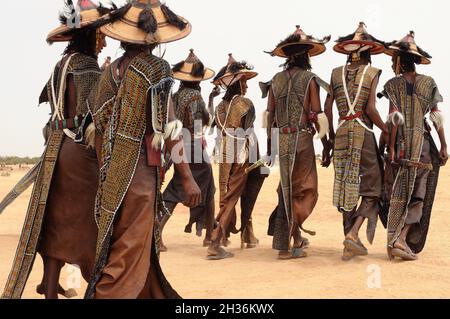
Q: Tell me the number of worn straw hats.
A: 7